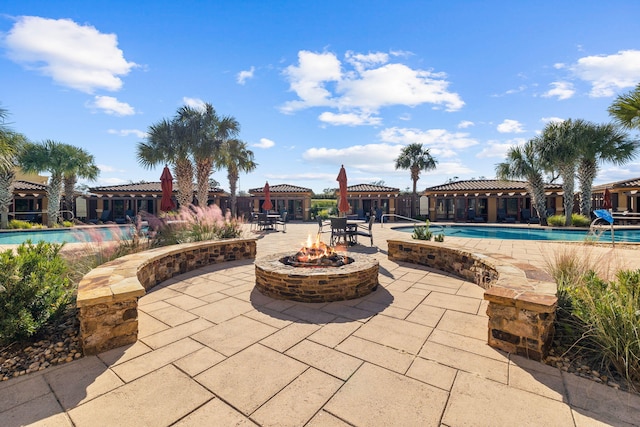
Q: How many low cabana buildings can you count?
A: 6